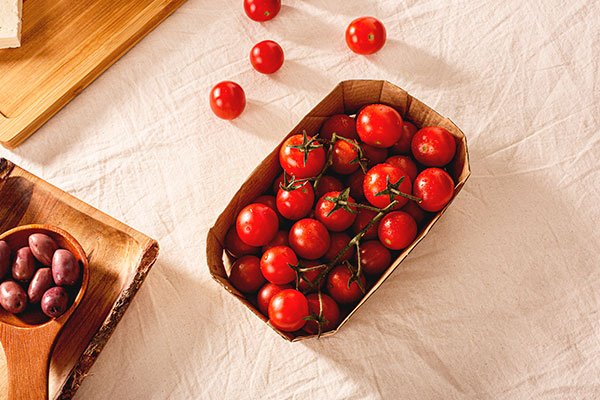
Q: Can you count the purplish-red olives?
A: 7